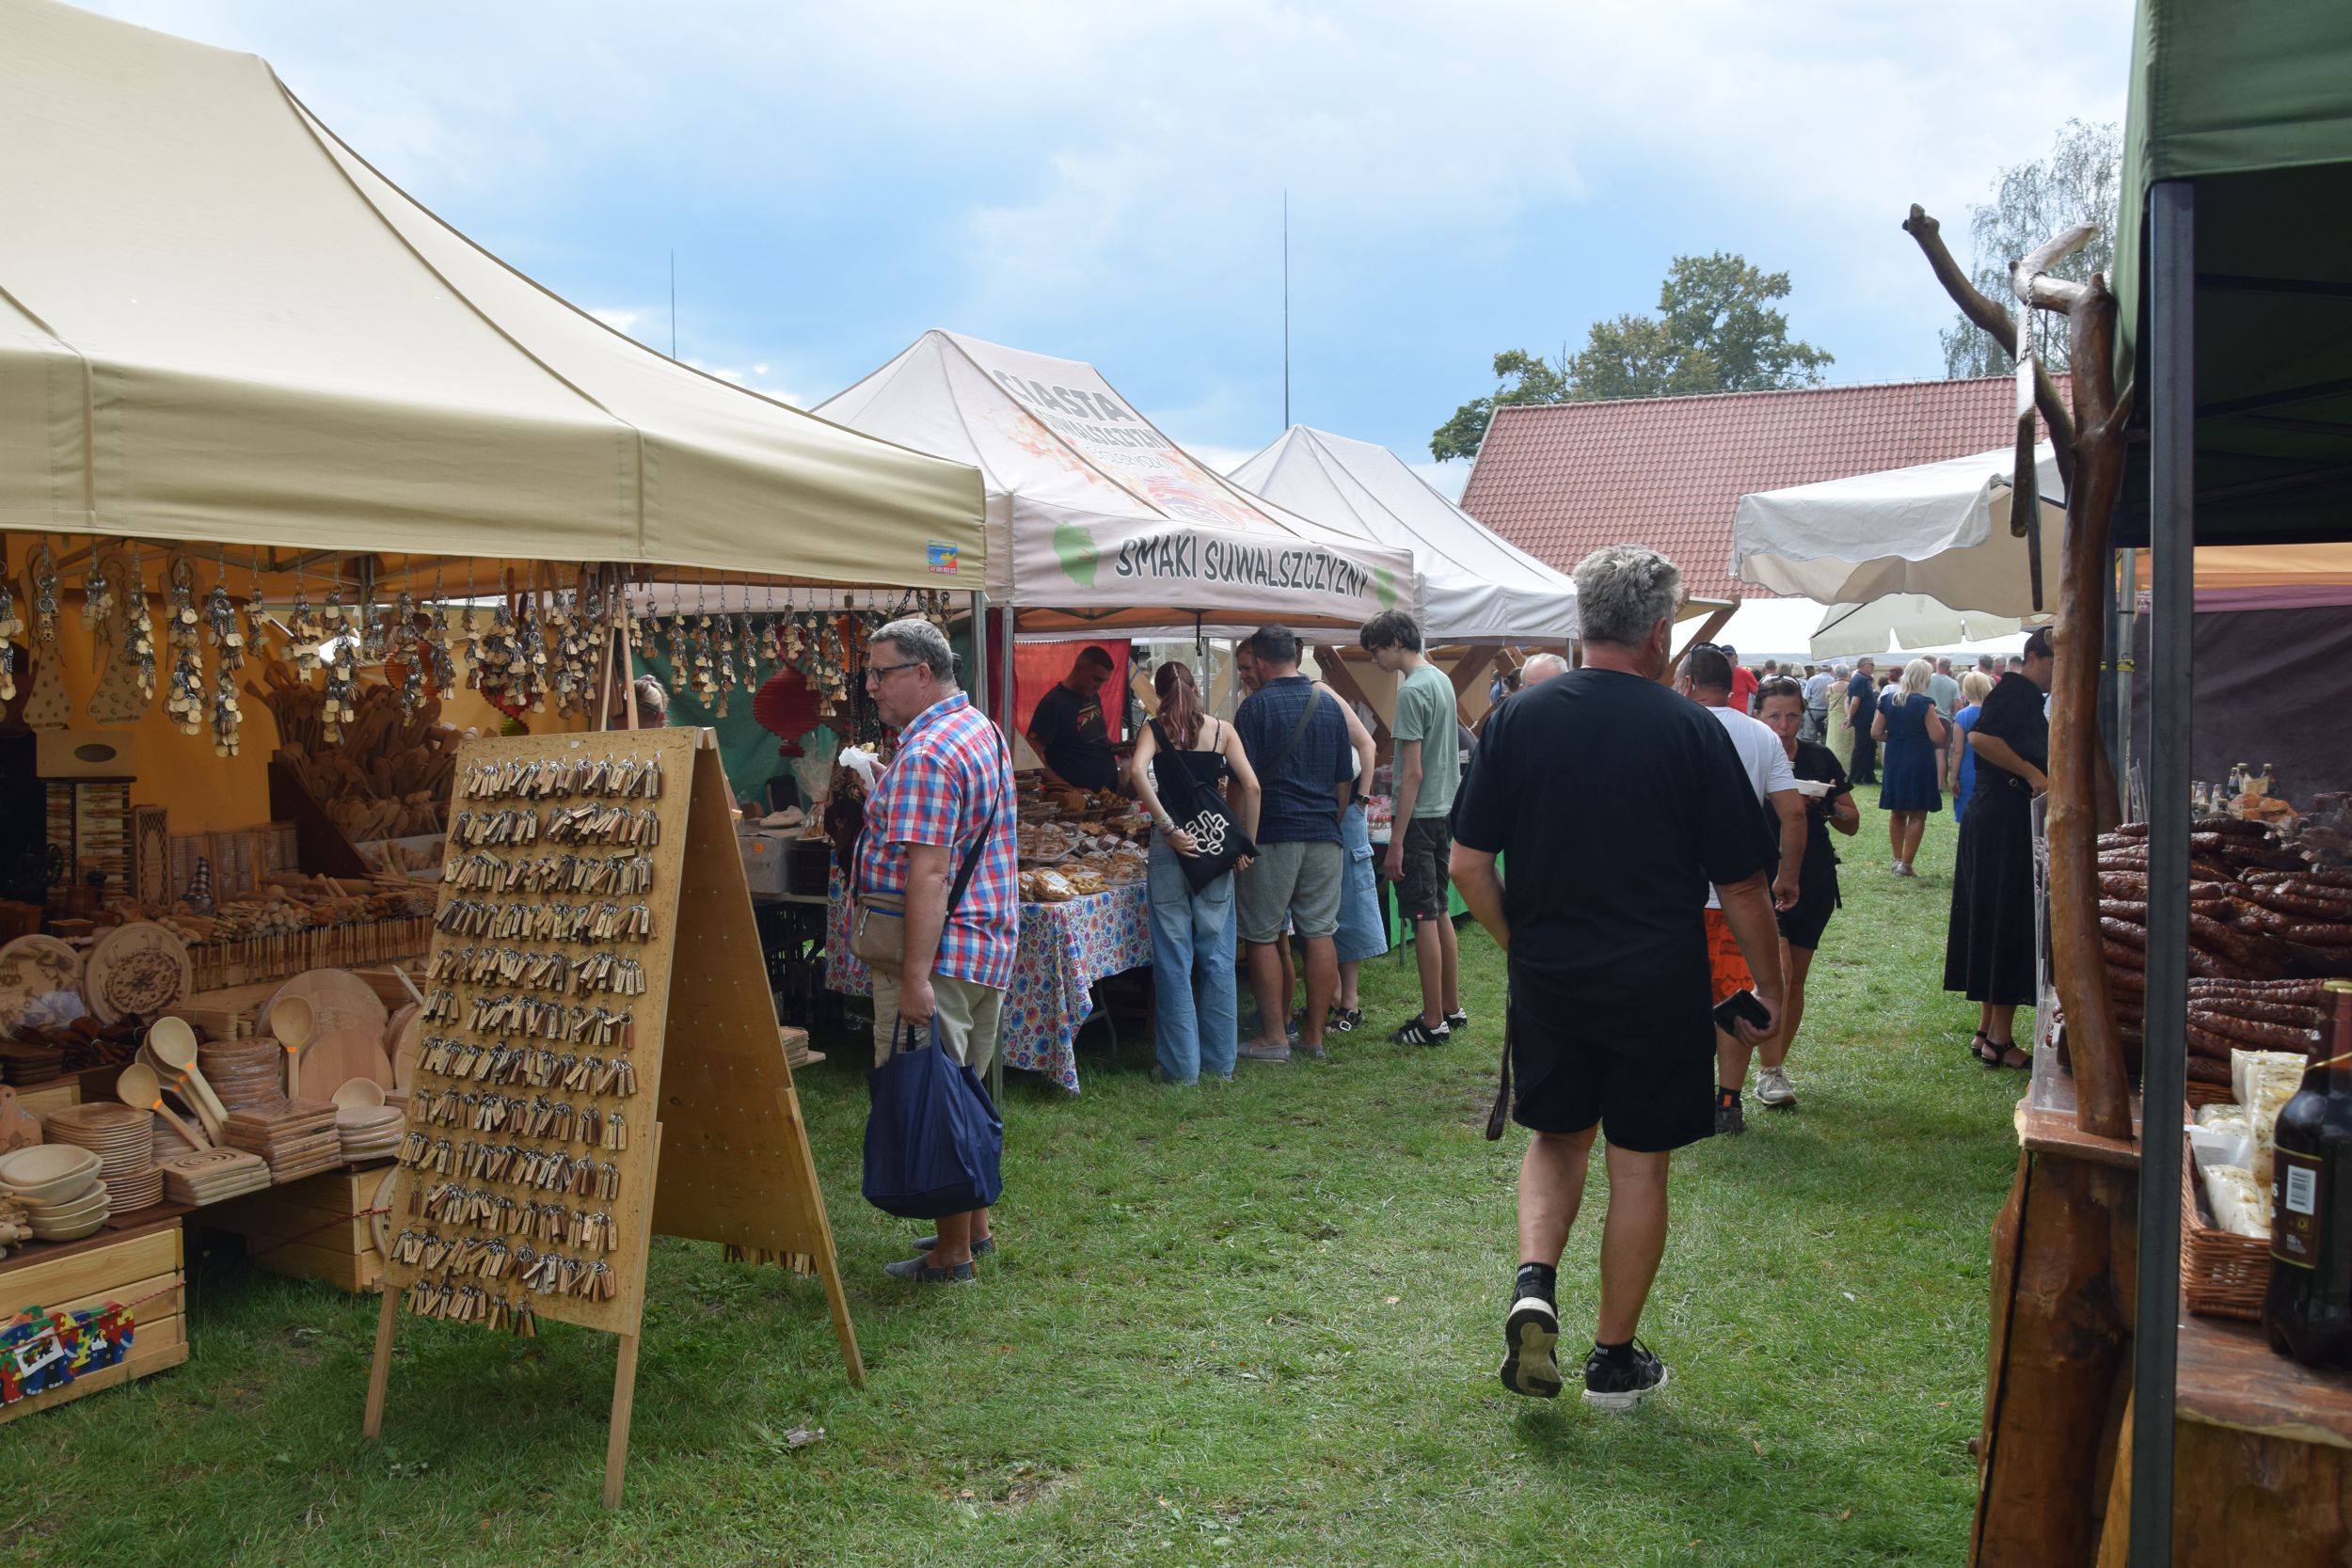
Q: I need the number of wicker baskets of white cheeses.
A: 1